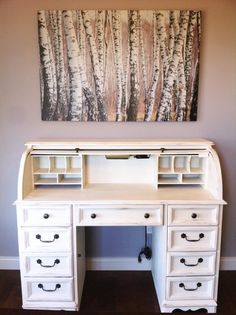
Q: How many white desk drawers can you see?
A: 9